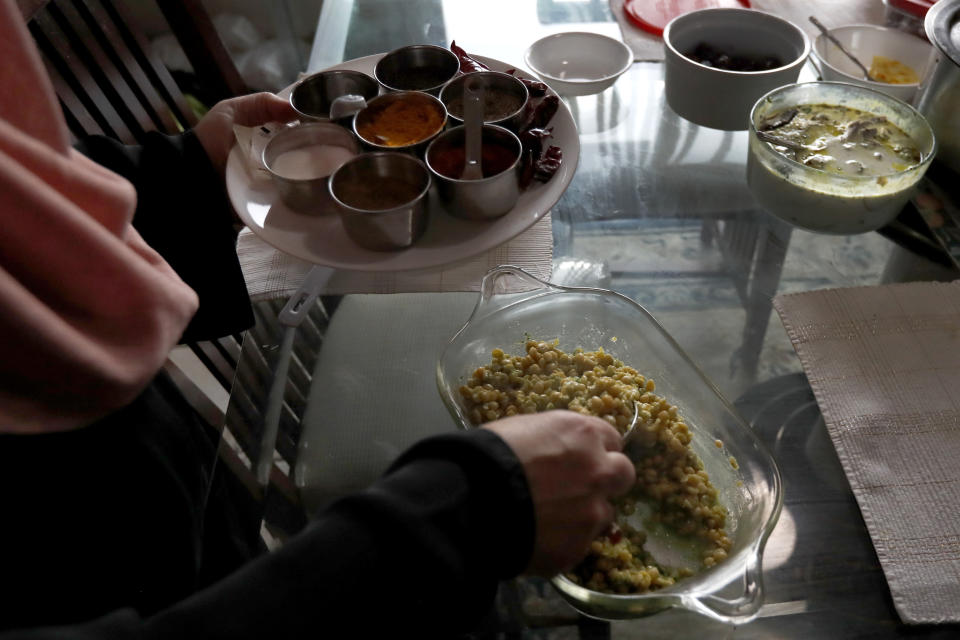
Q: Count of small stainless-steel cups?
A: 7